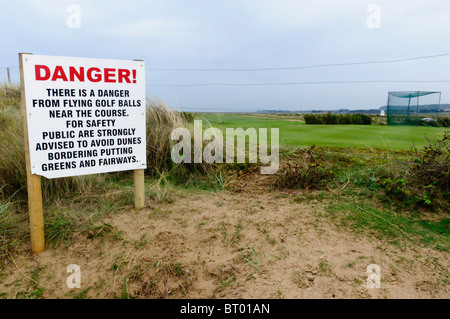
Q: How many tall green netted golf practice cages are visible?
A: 1